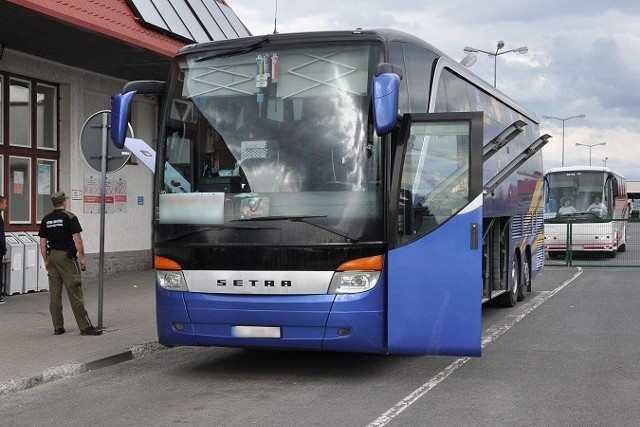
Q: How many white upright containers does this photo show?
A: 3